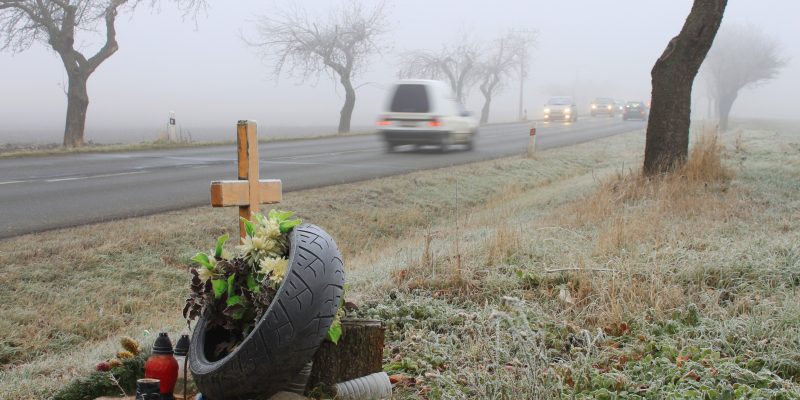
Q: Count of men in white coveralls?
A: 0